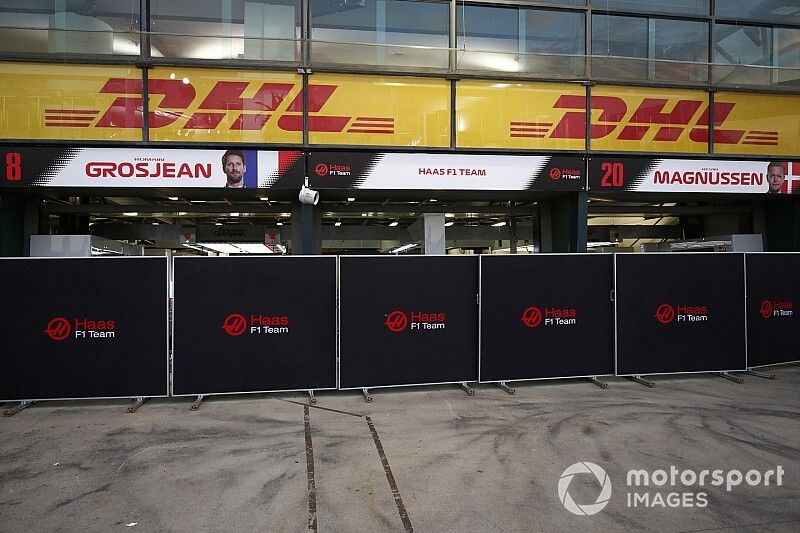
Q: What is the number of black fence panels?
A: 6